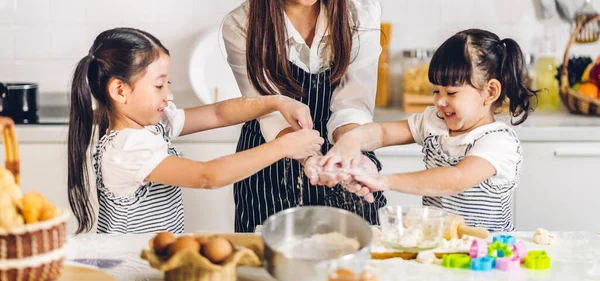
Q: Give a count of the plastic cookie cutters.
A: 8